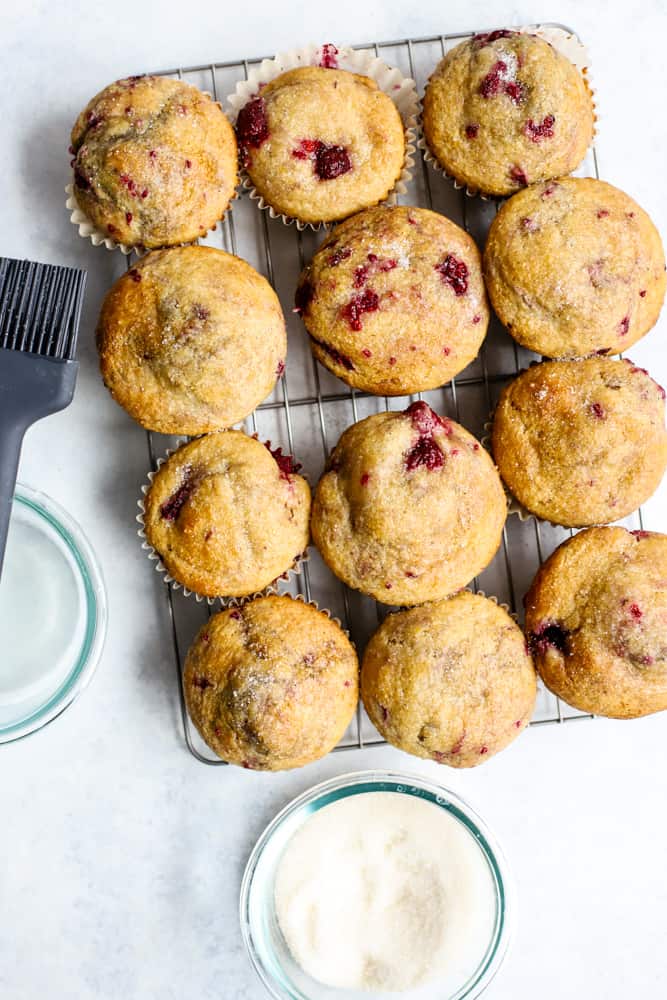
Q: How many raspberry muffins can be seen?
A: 12